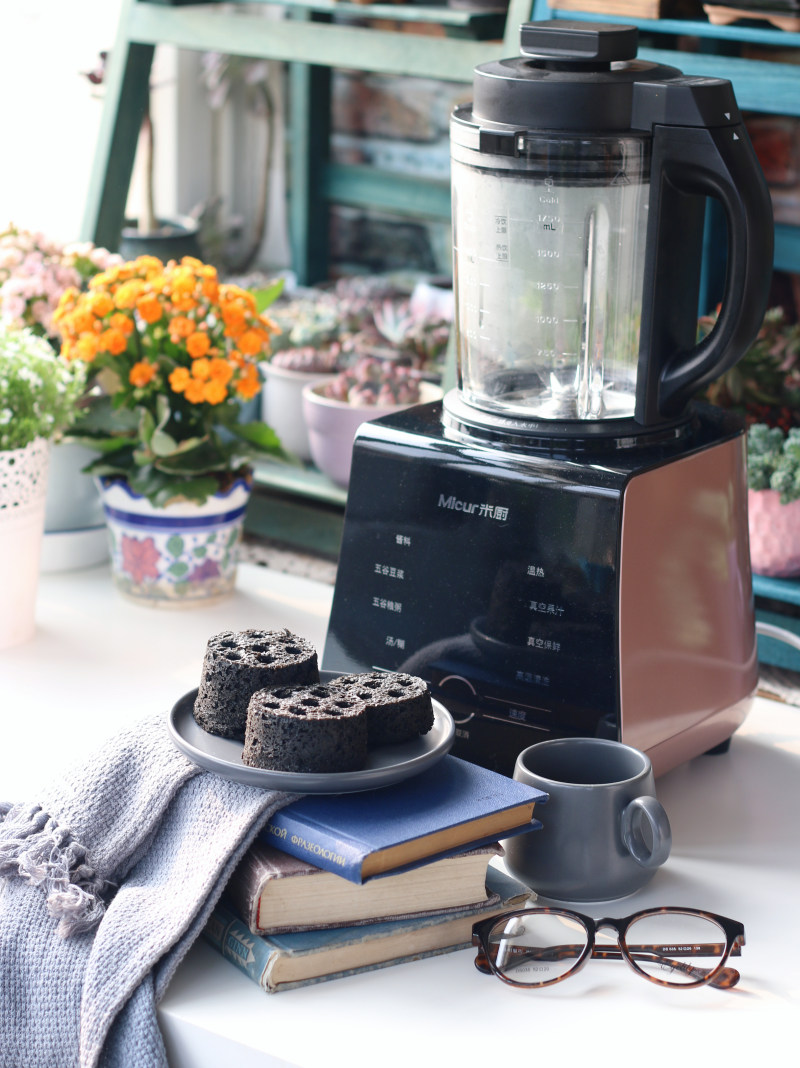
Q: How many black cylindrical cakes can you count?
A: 3